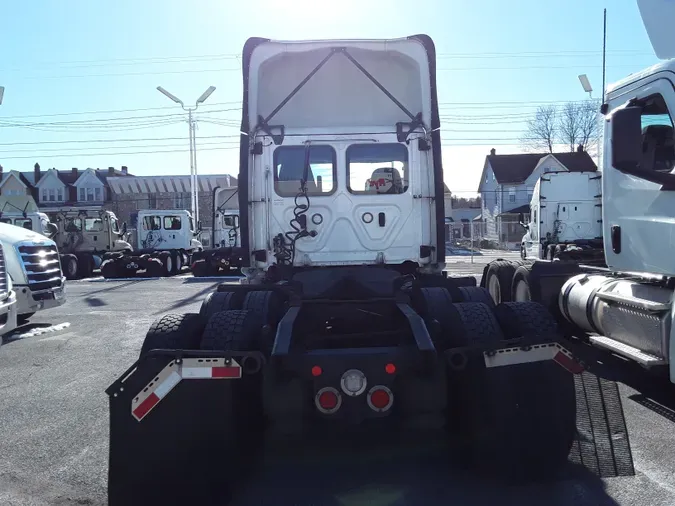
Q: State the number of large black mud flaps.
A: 2